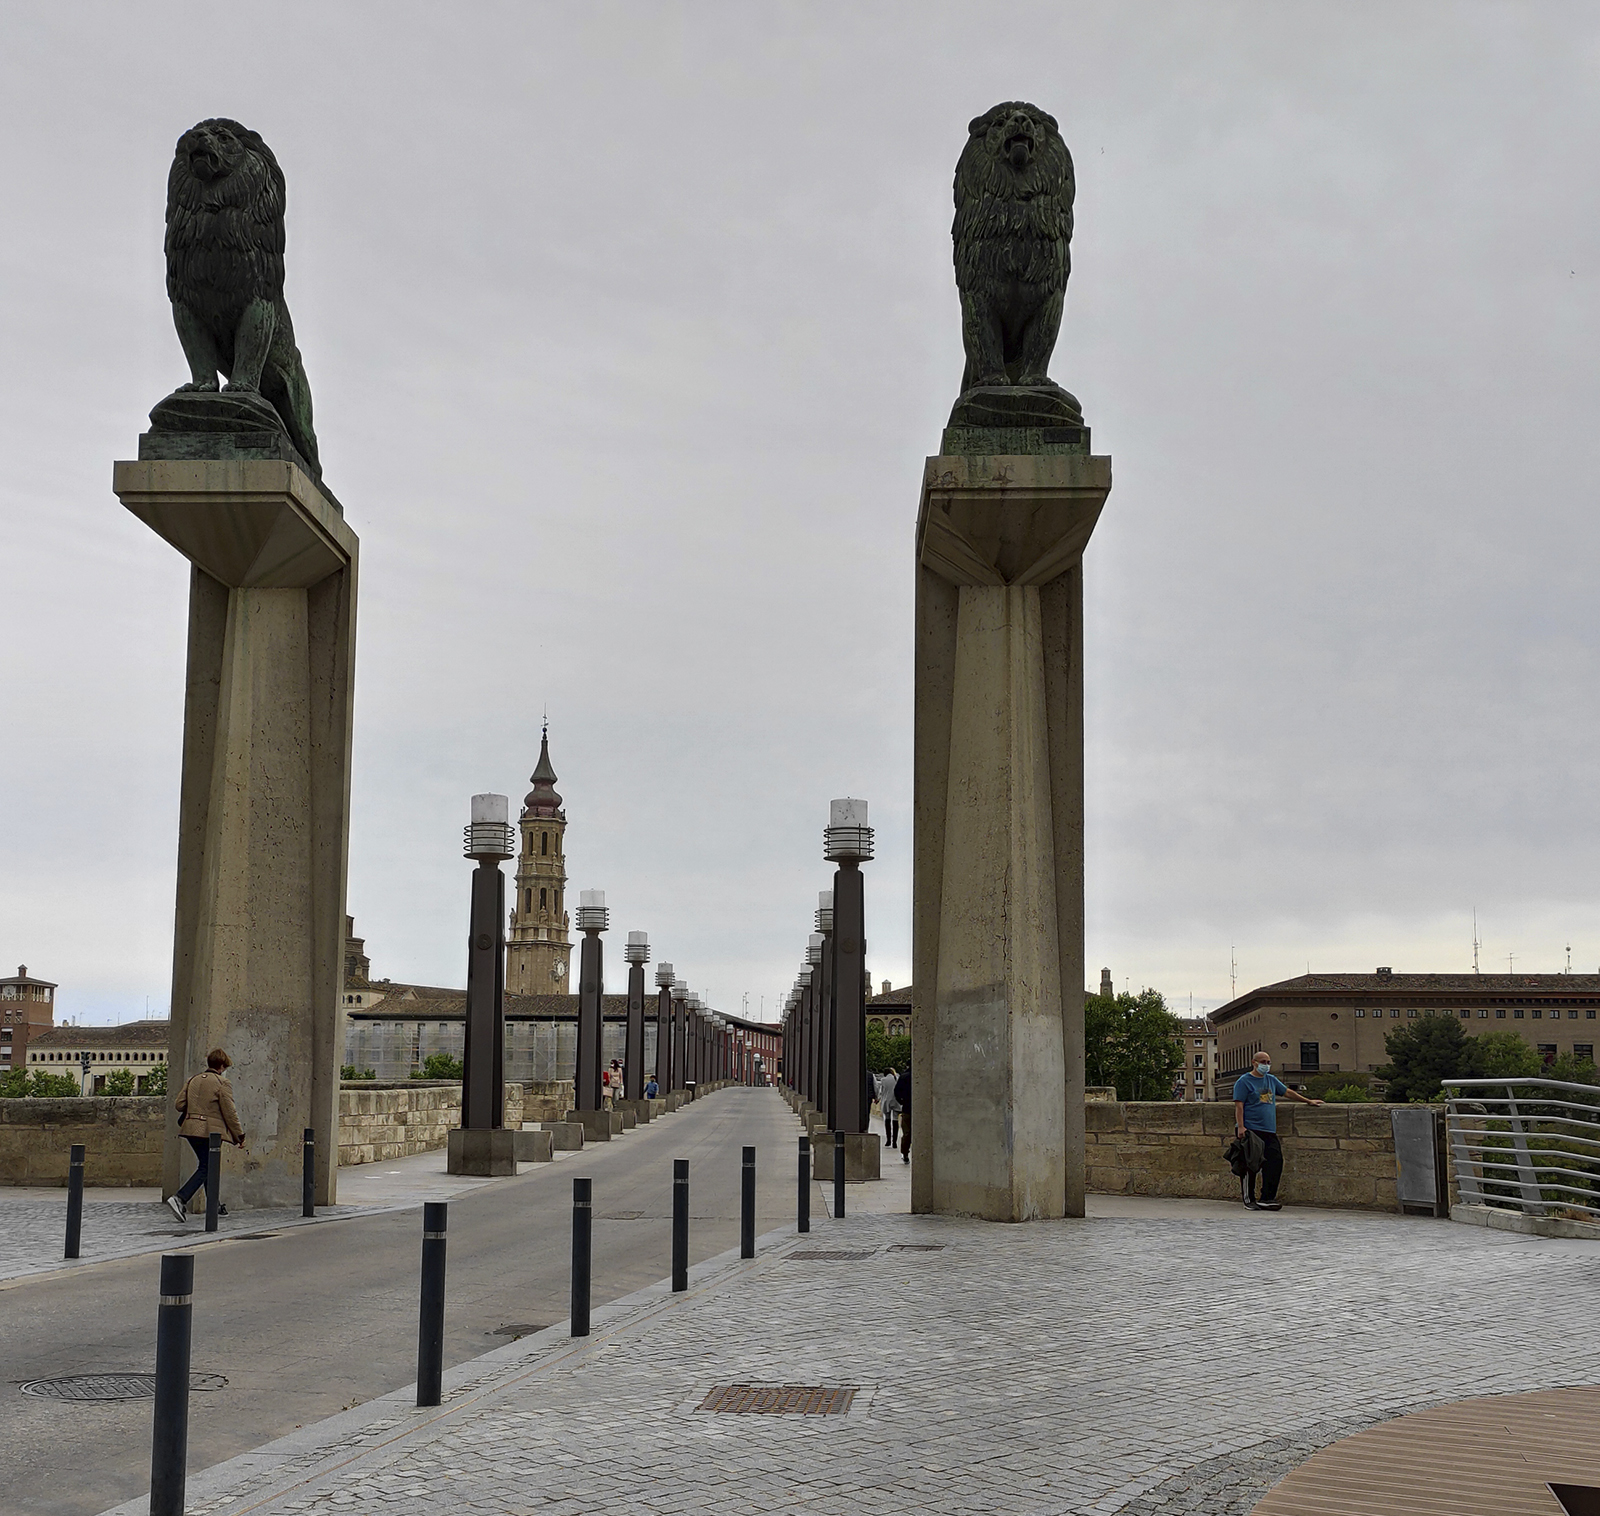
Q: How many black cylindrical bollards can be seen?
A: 10